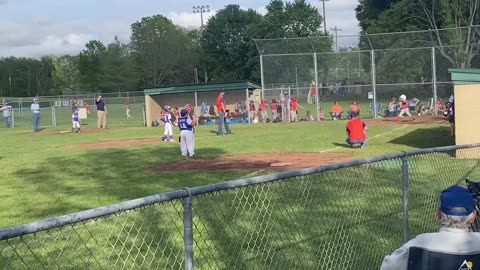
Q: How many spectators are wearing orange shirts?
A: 2